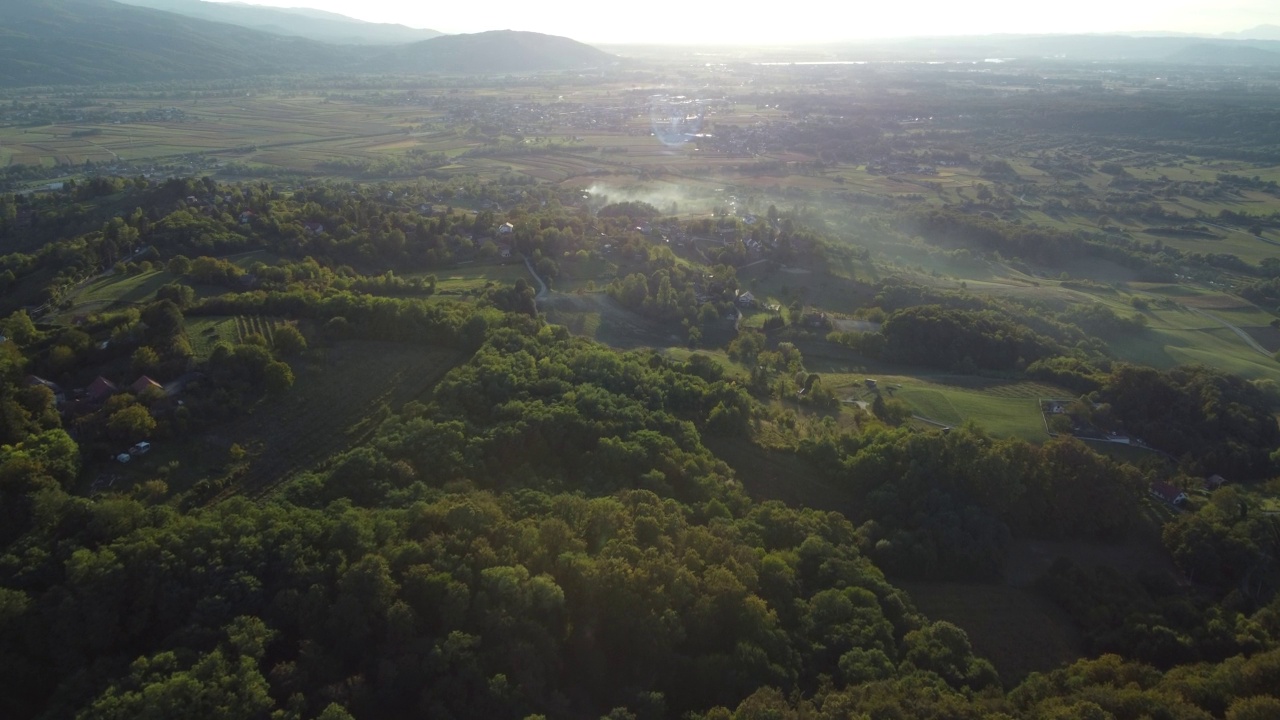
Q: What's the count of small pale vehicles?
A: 2